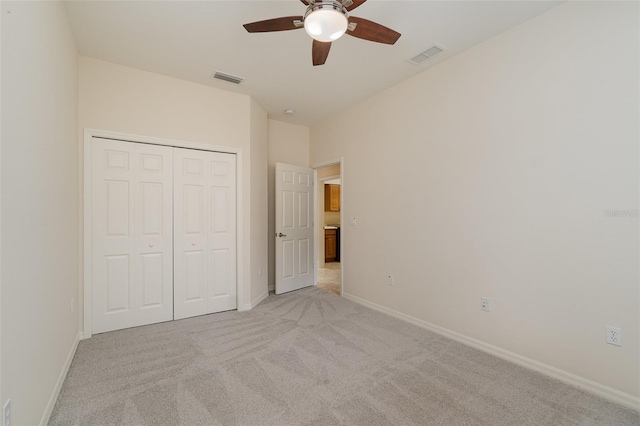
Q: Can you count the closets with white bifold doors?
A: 1